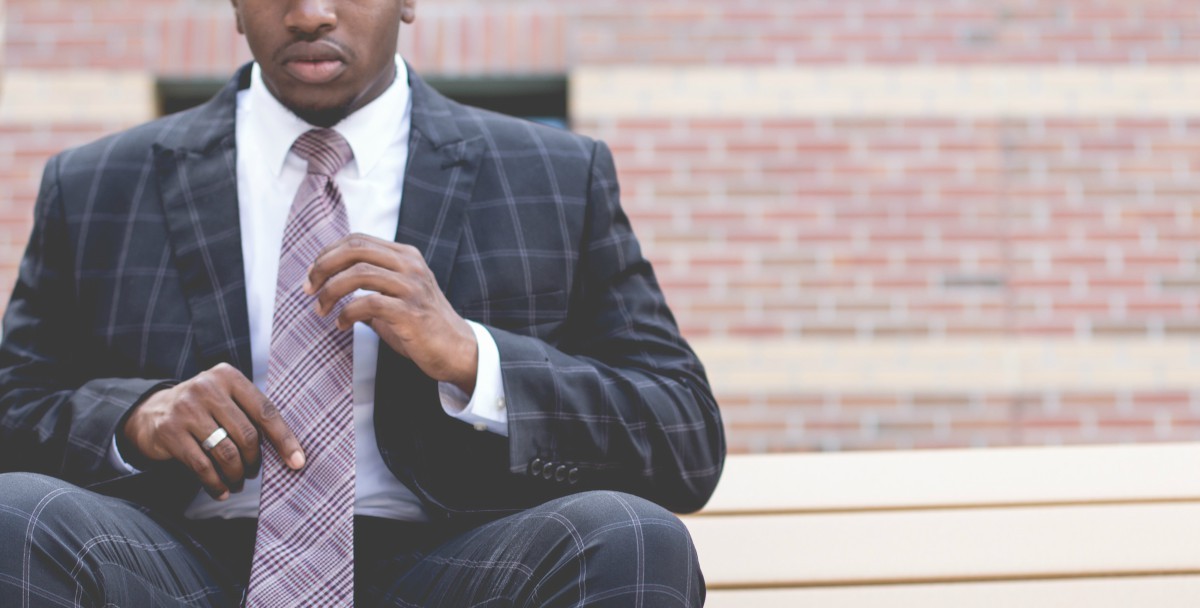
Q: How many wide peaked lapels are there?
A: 2